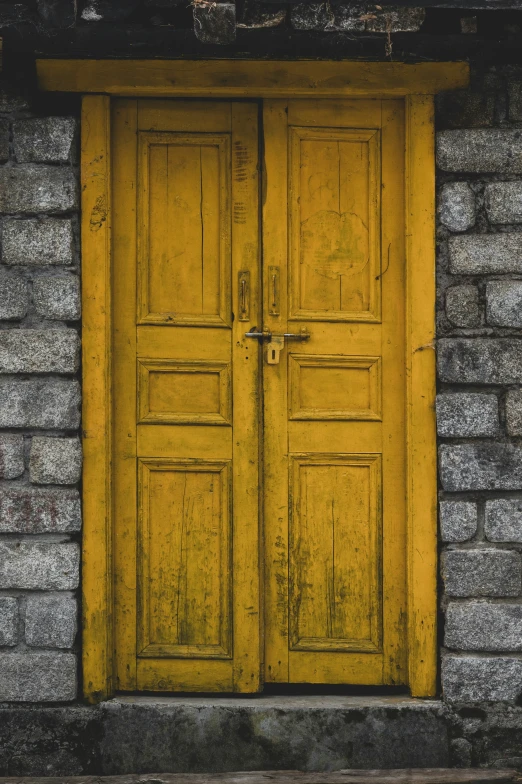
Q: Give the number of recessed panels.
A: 6